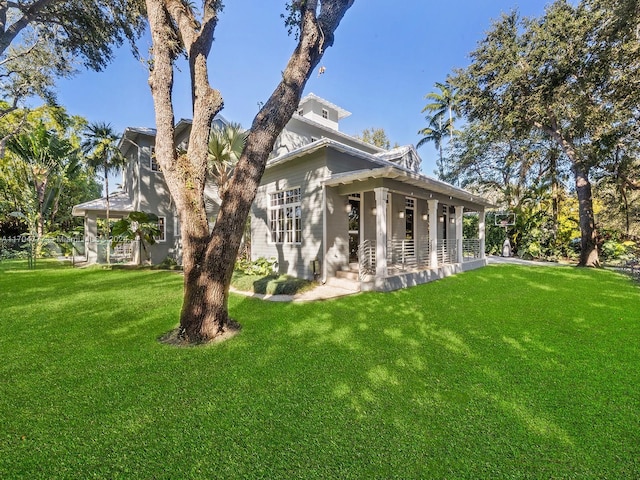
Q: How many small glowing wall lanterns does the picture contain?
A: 6